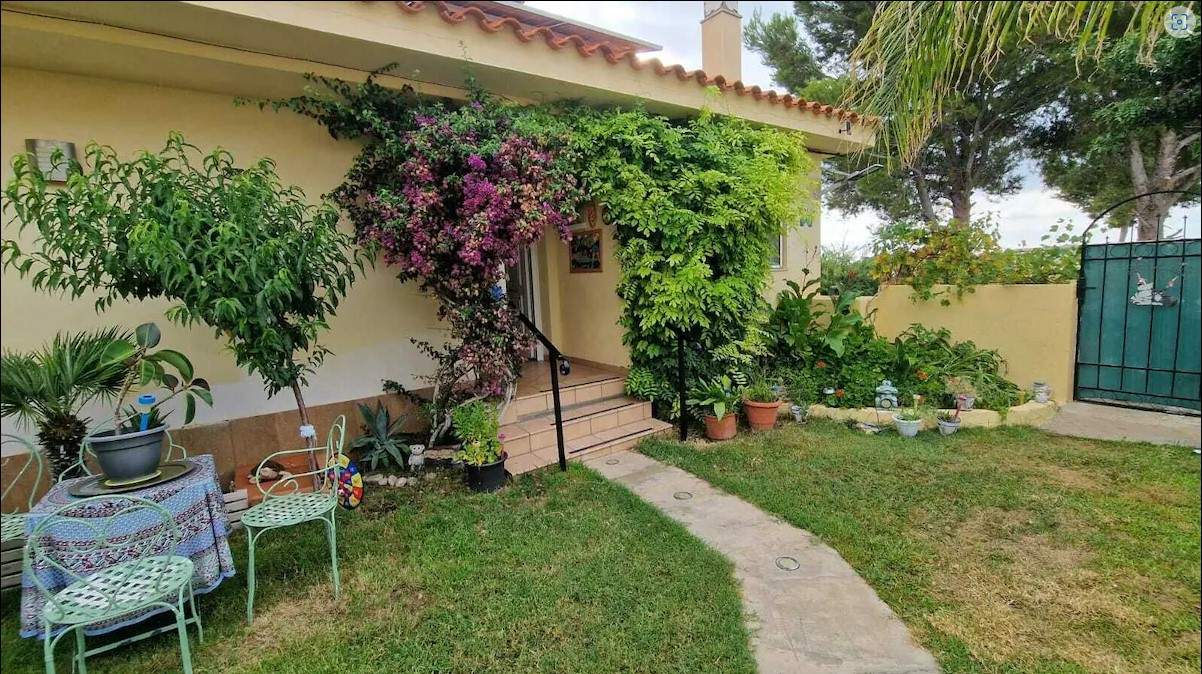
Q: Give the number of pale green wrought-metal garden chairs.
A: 4